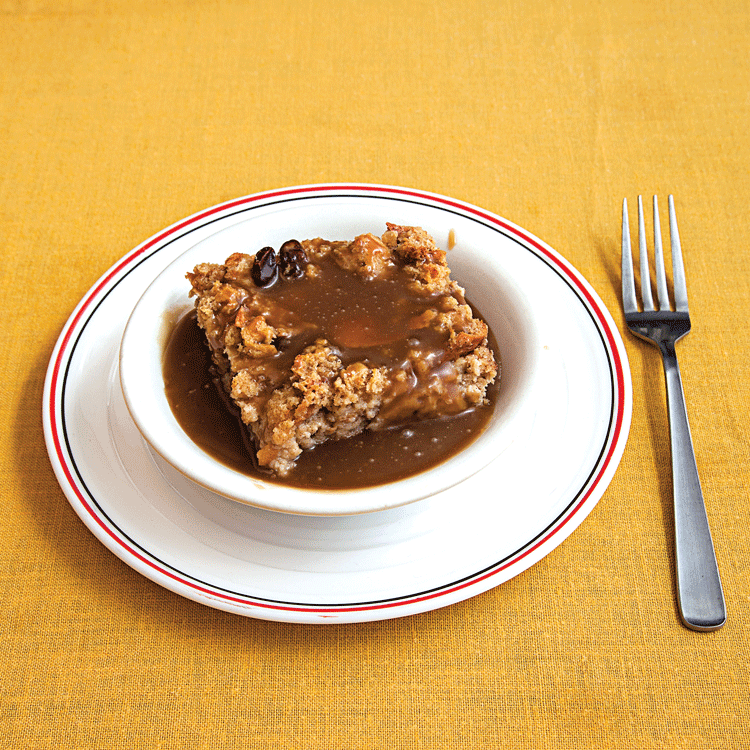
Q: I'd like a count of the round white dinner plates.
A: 1